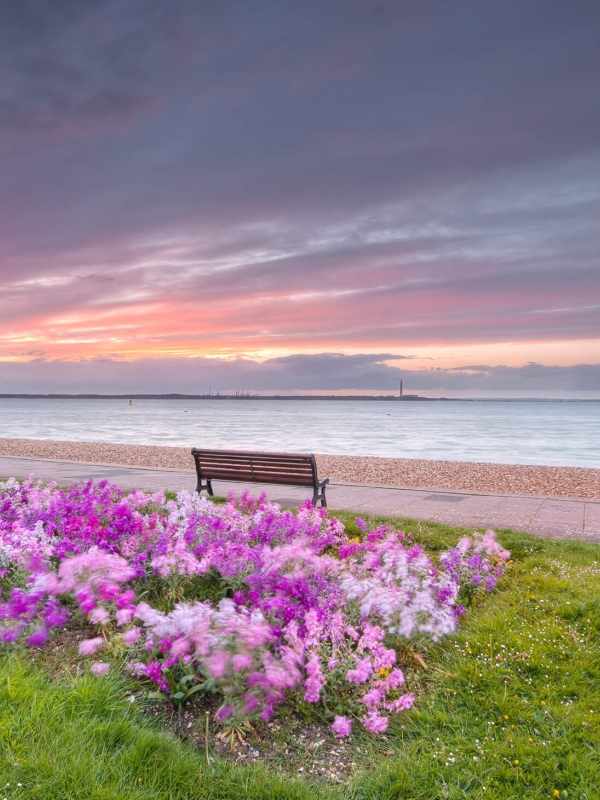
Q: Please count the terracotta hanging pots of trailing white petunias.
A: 0